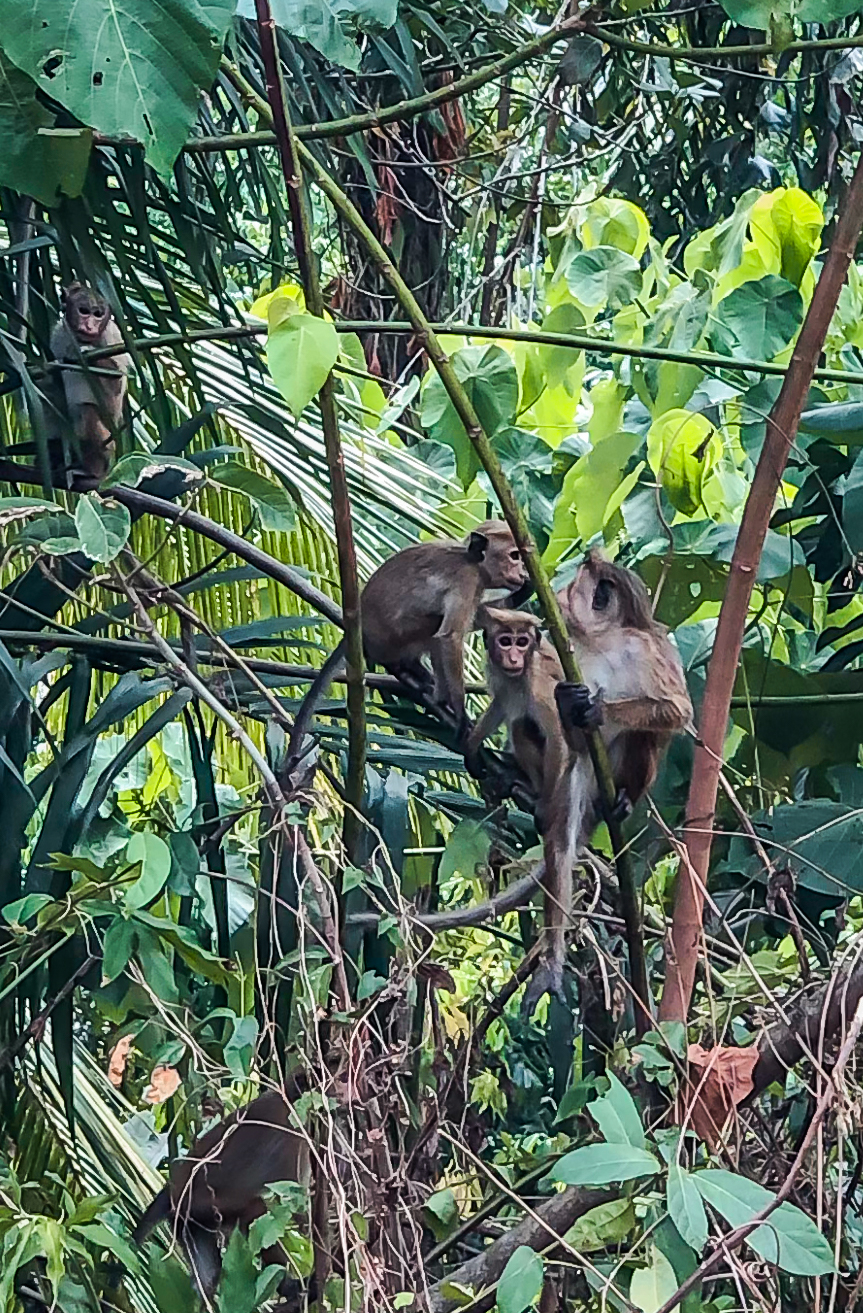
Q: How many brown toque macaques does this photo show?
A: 5